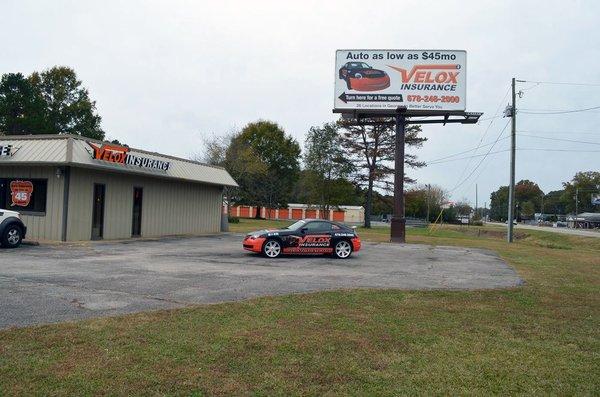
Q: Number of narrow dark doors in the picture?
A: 2